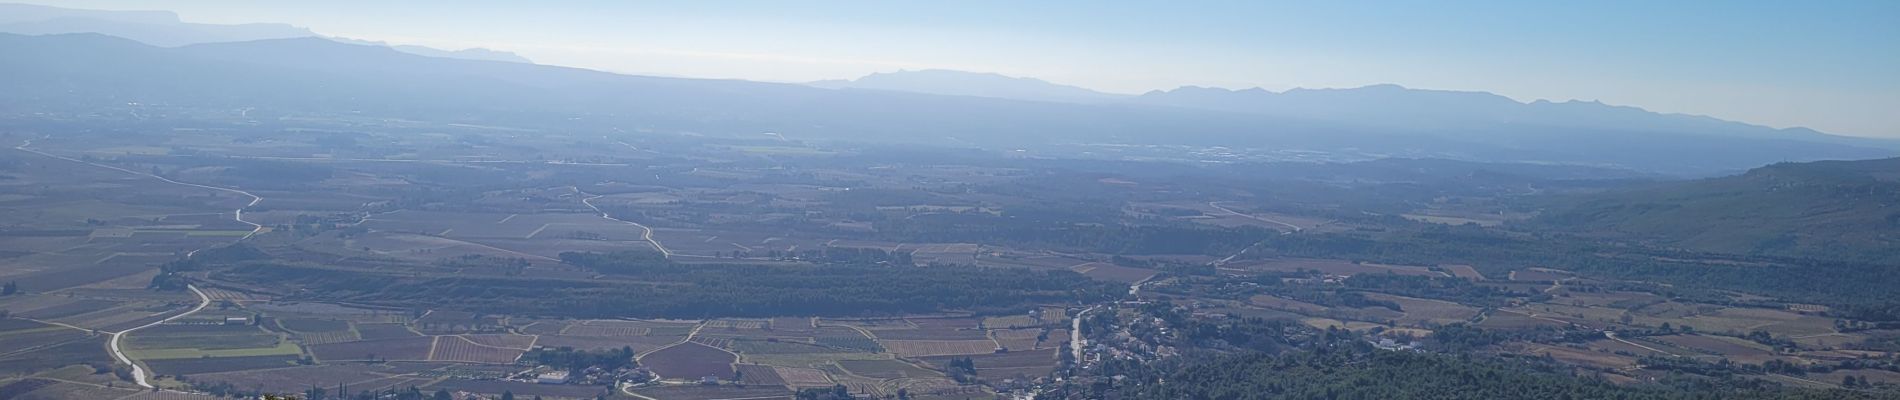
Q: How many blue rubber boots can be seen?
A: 0